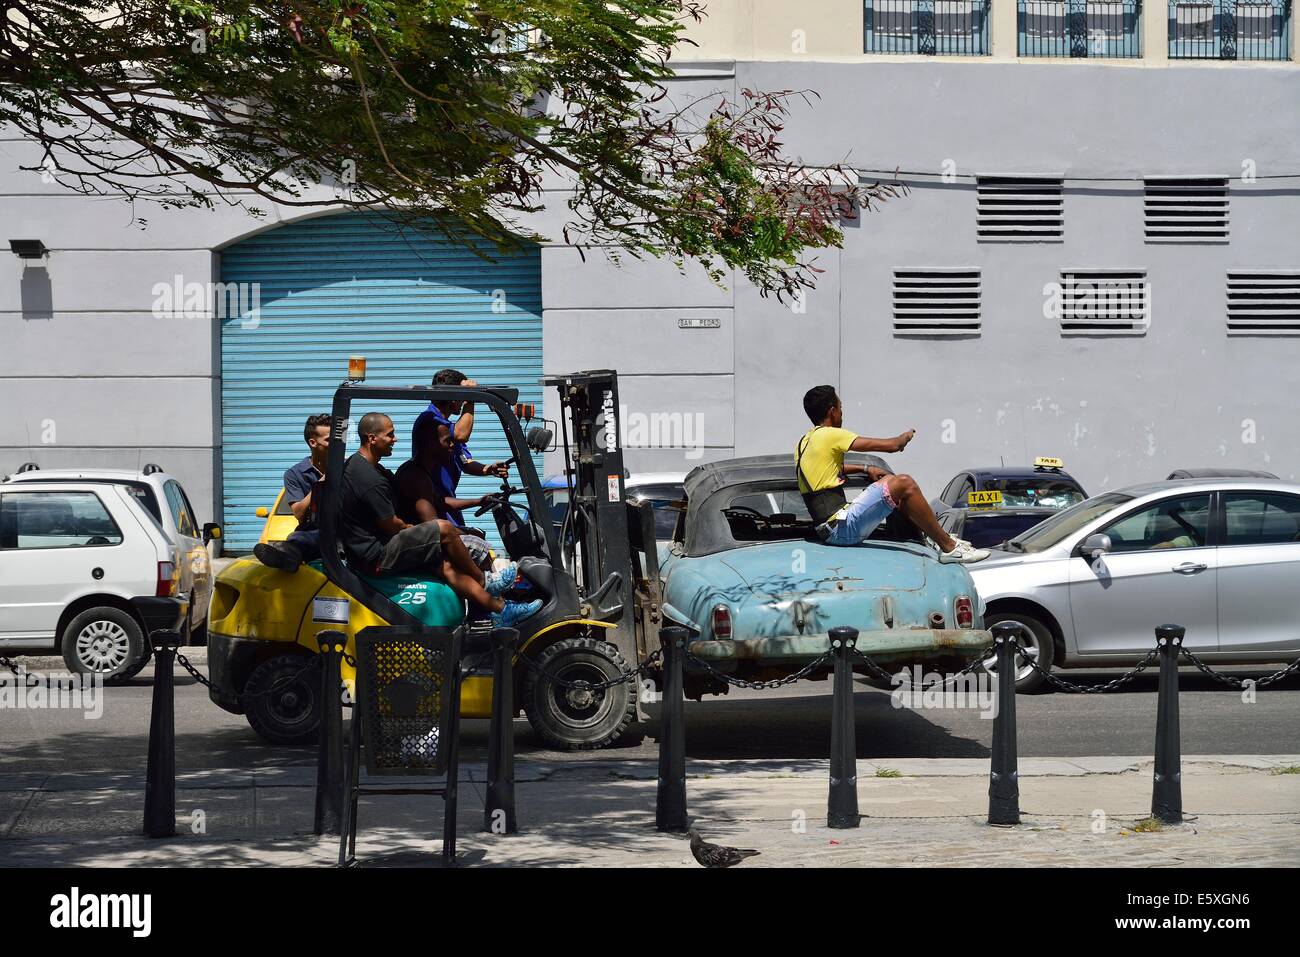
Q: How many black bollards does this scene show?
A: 7